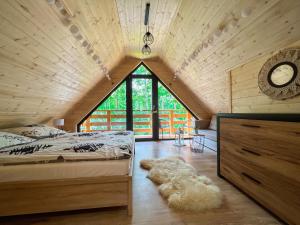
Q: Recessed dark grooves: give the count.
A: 3